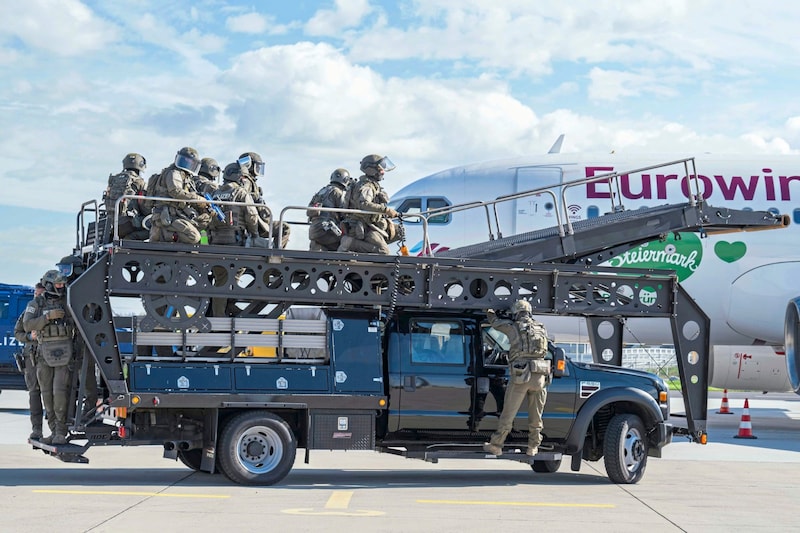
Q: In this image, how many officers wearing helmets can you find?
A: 10